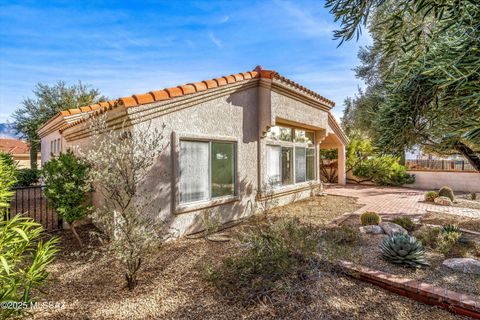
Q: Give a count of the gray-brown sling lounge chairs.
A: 0